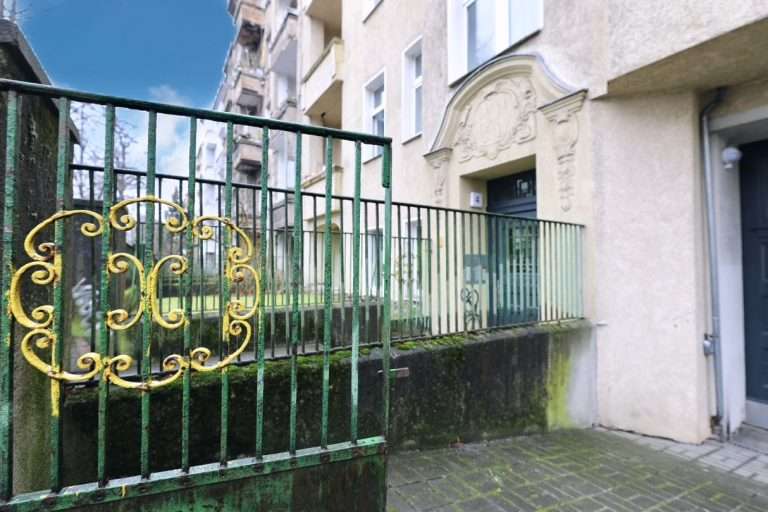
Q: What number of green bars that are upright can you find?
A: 11